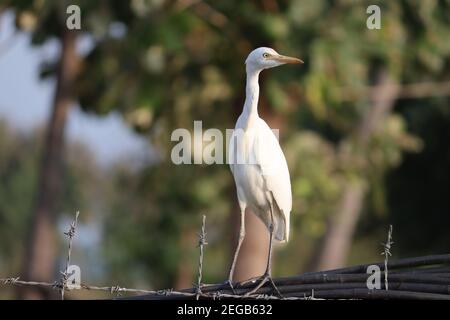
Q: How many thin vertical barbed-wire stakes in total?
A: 3